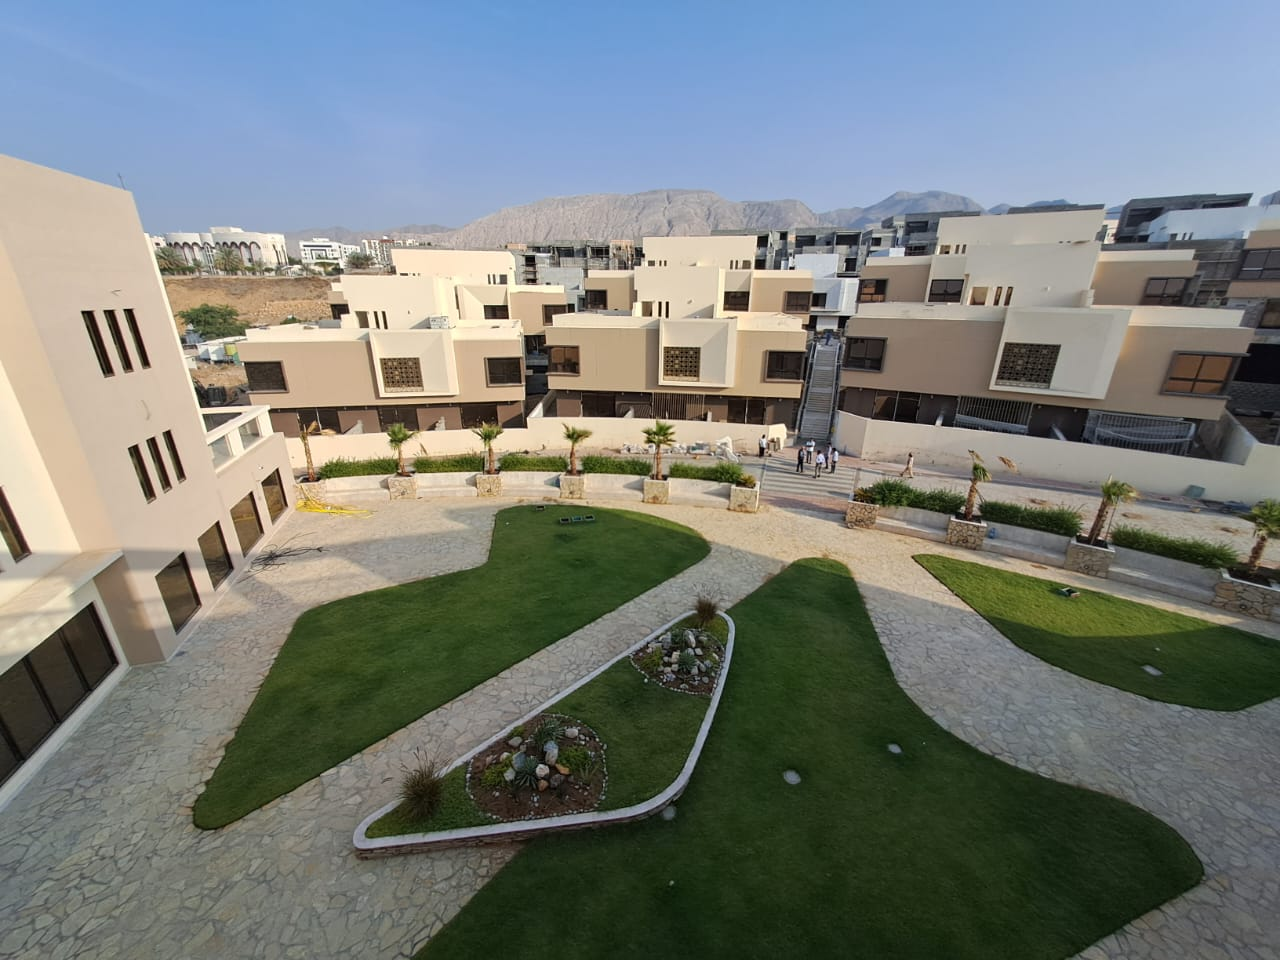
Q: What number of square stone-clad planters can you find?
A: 10